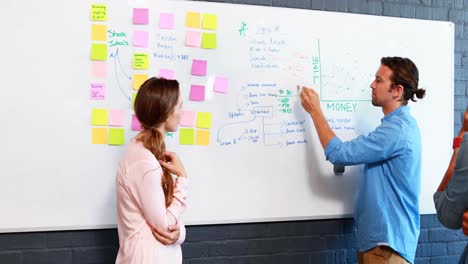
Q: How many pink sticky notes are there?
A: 13